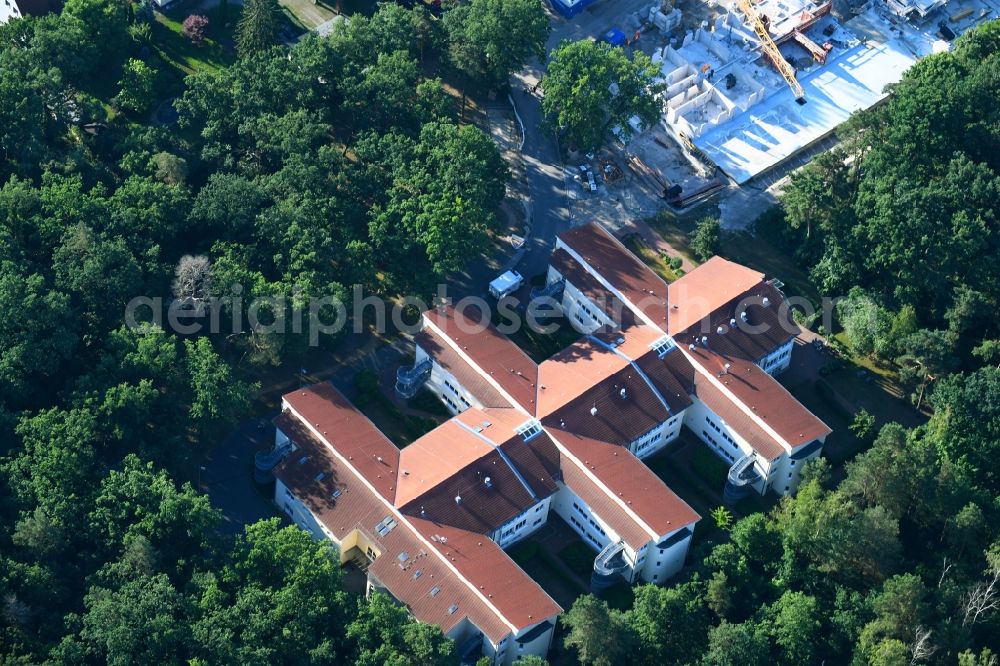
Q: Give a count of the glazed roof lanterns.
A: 2